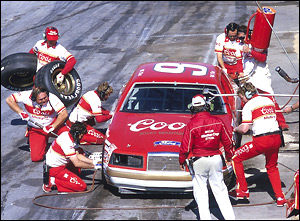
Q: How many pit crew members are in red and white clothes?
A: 8